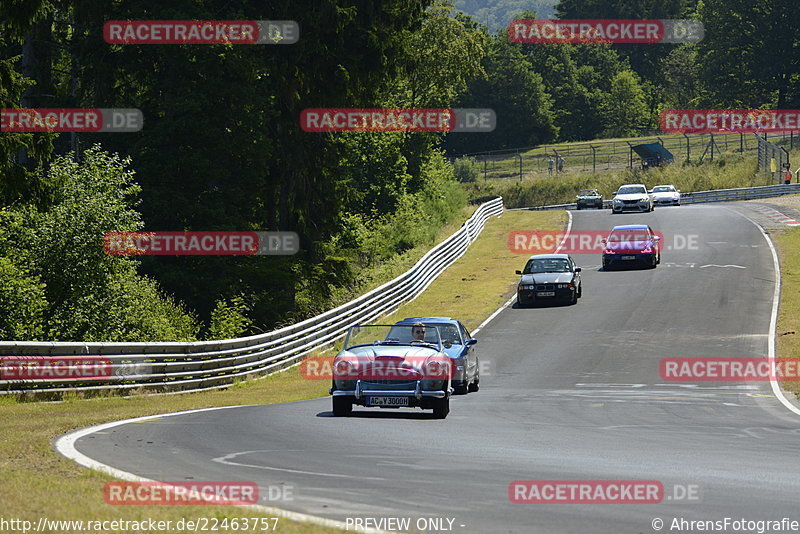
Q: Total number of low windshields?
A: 1